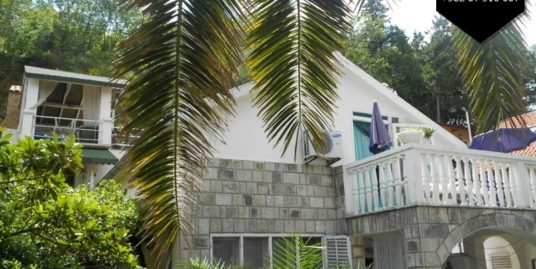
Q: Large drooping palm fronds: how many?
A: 3